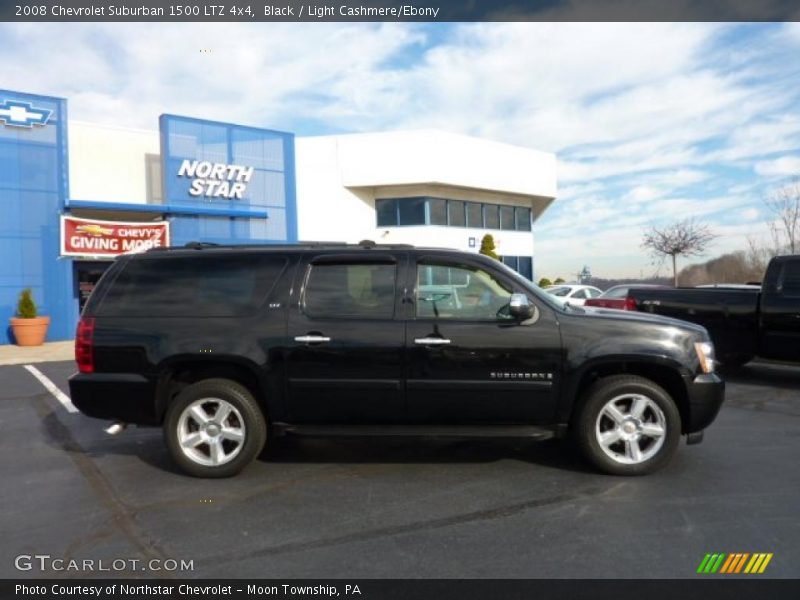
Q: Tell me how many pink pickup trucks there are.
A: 0